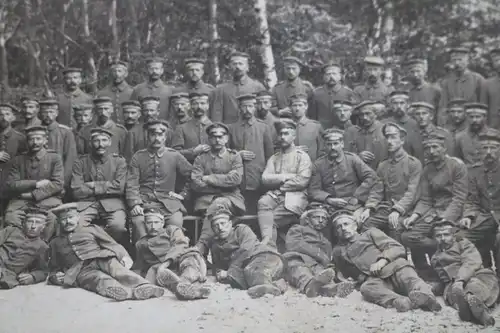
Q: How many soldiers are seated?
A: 9